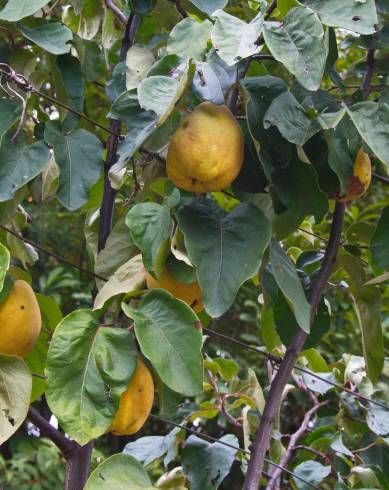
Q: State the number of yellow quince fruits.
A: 5